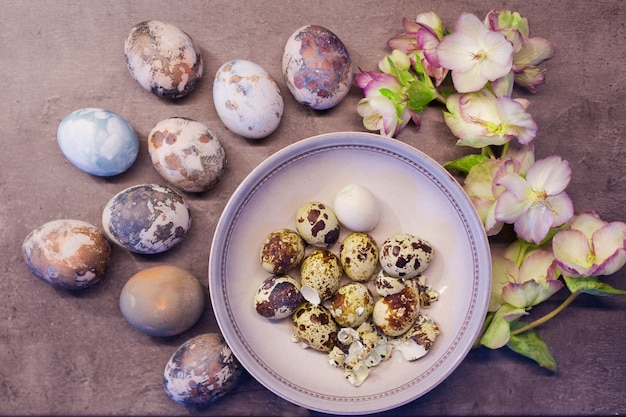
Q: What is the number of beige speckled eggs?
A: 9